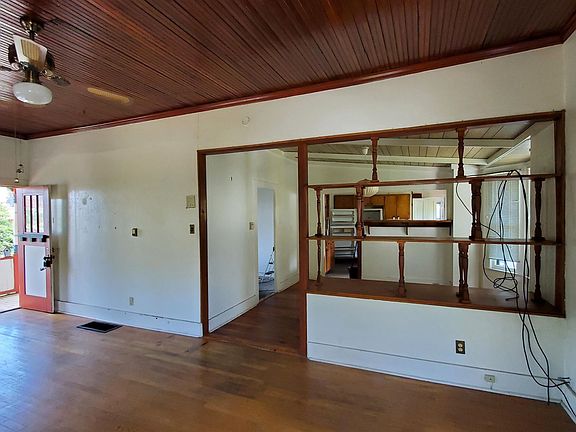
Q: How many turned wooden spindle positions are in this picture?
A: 10